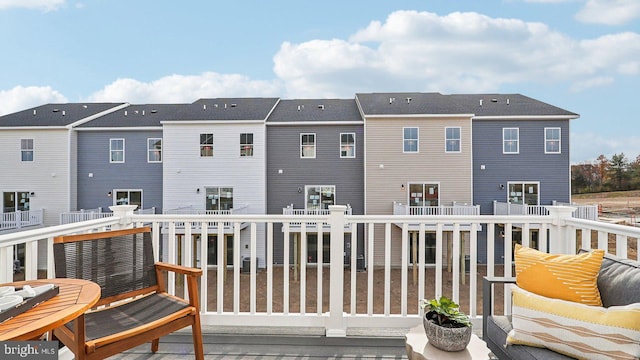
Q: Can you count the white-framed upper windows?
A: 11